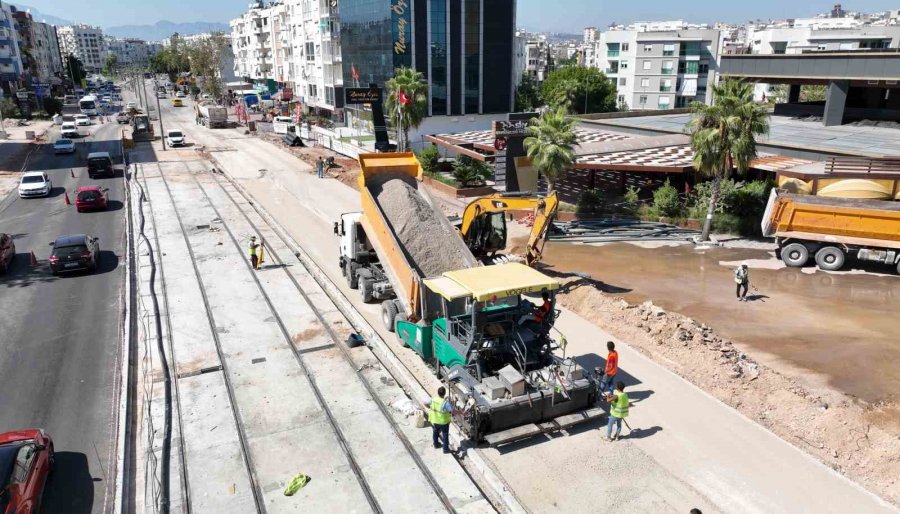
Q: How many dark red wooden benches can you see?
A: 0